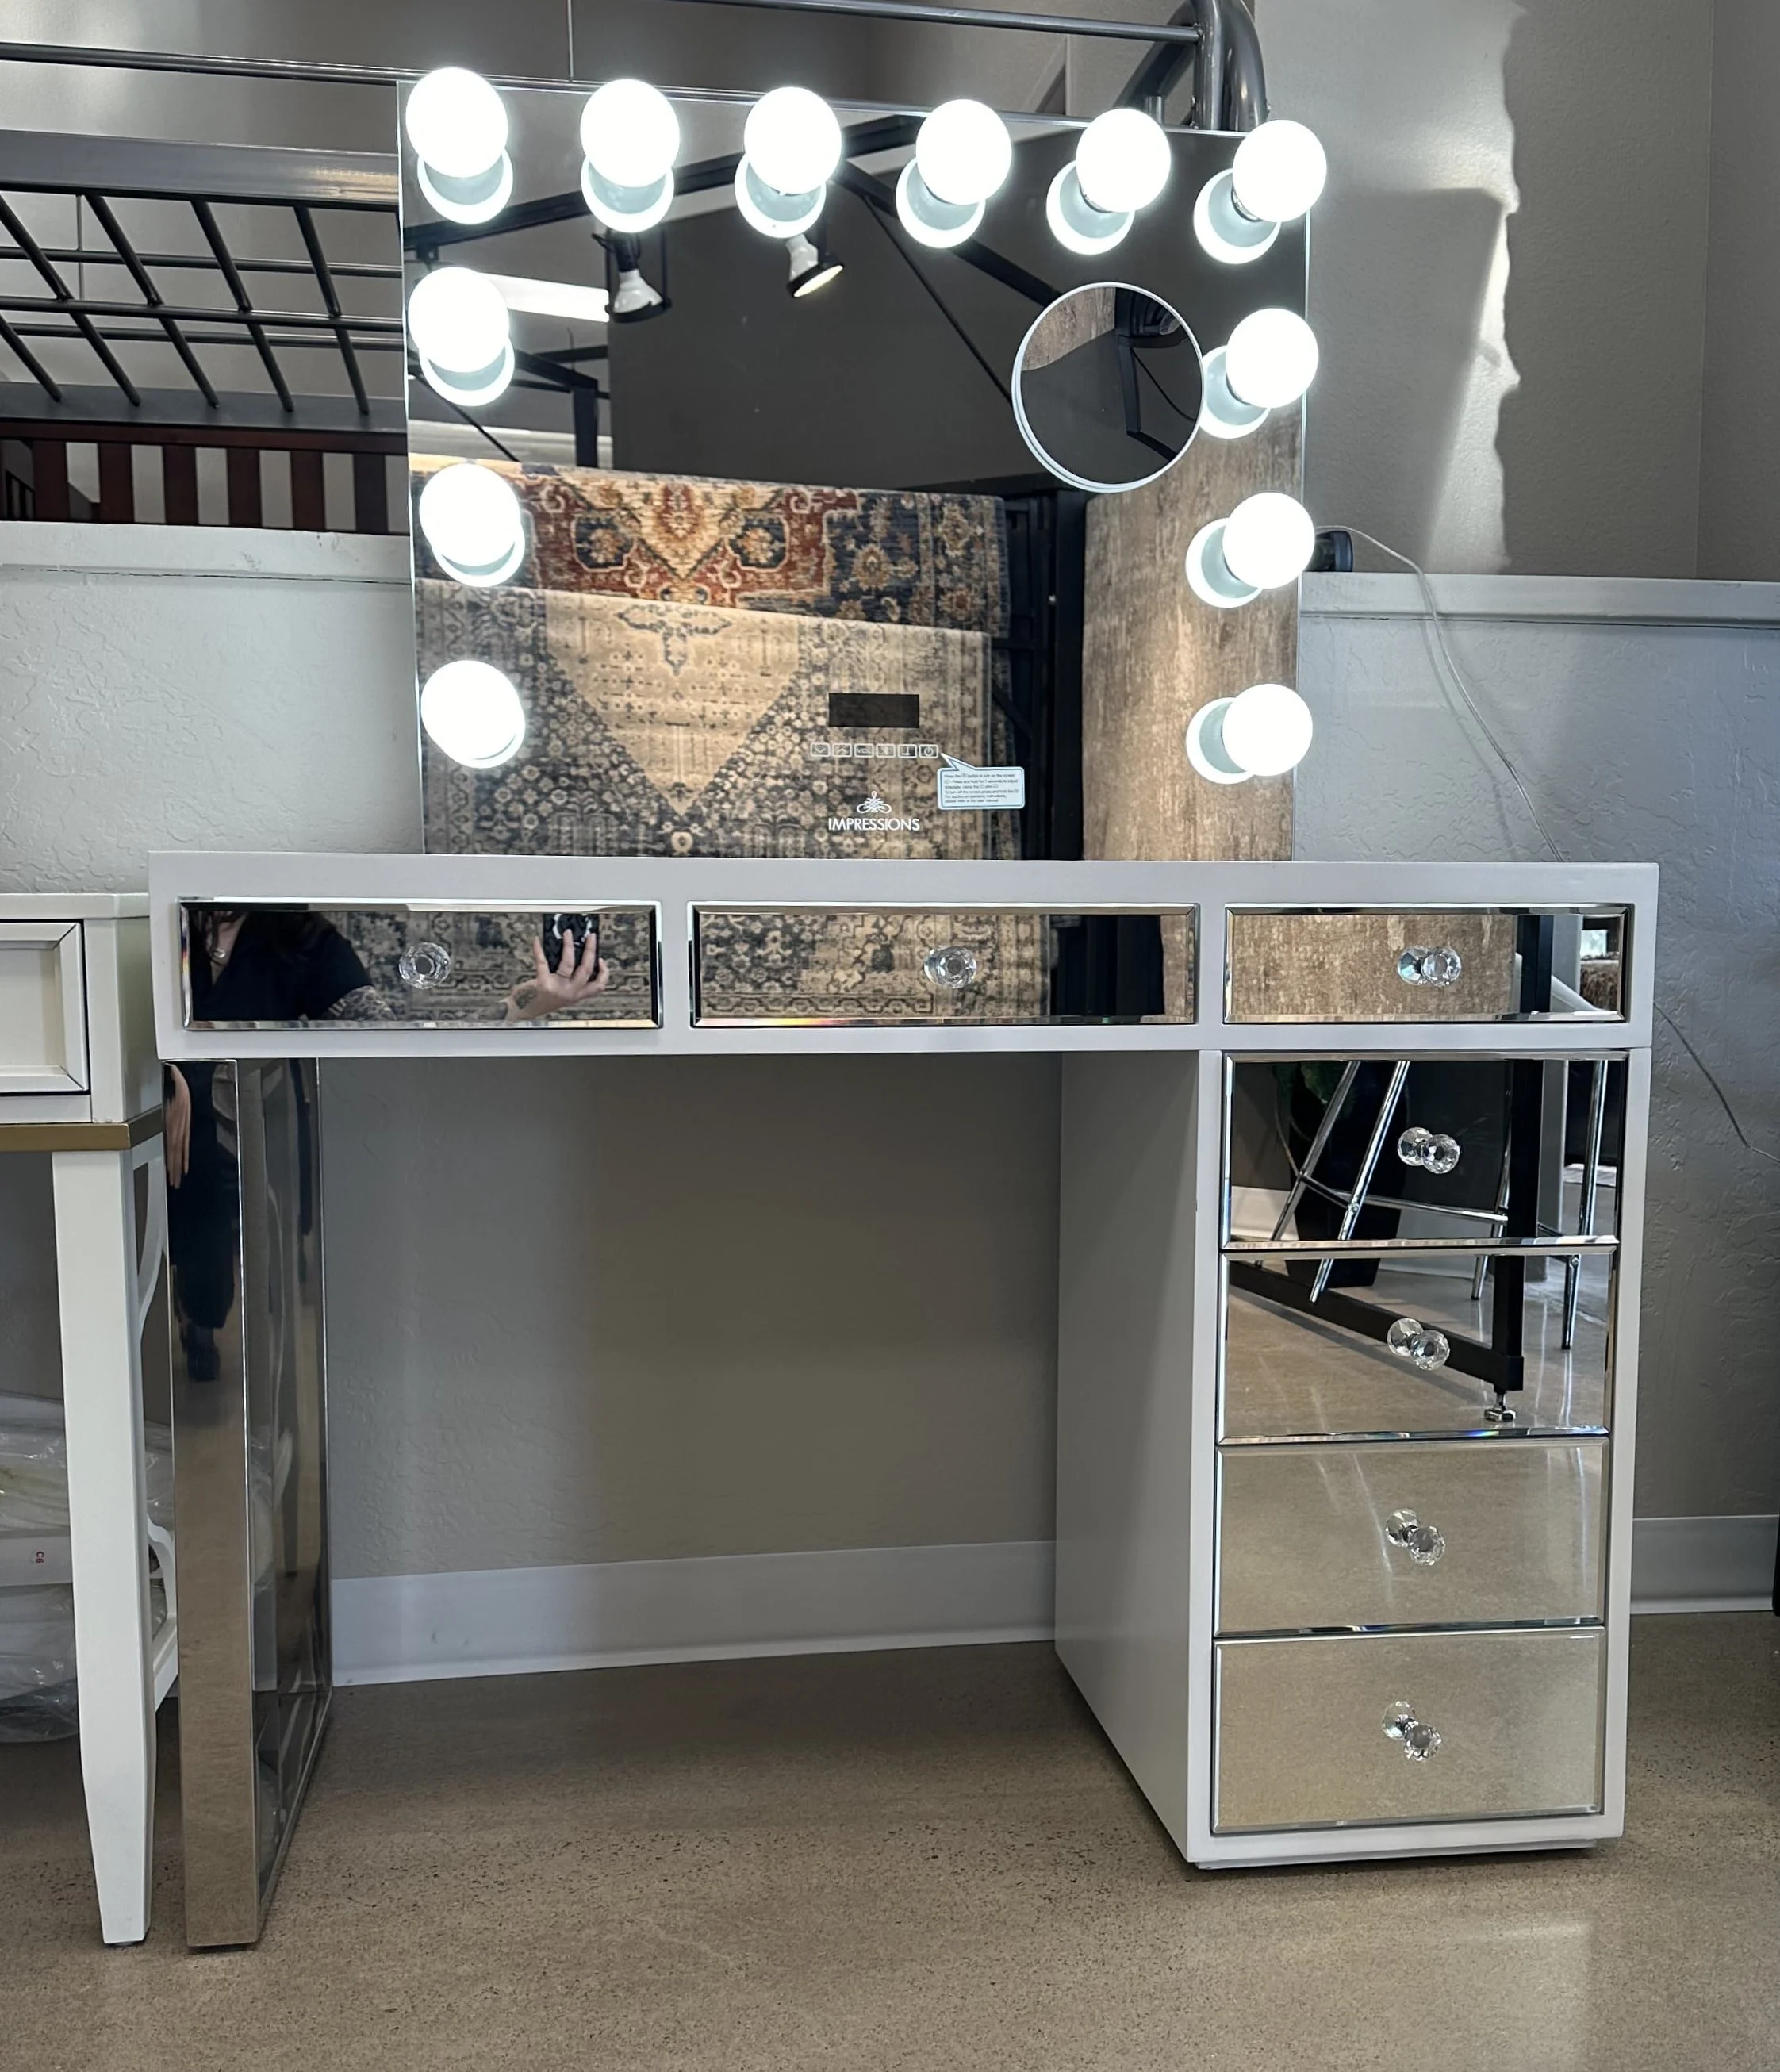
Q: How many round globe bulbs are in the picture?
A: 12